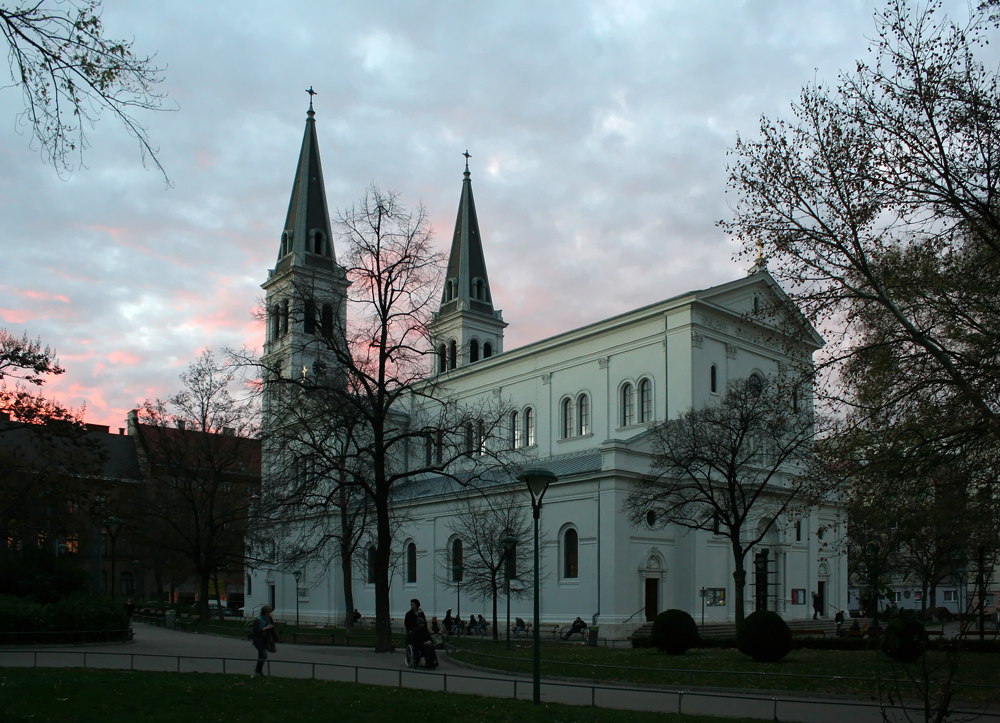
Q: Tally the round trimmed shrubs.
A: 3